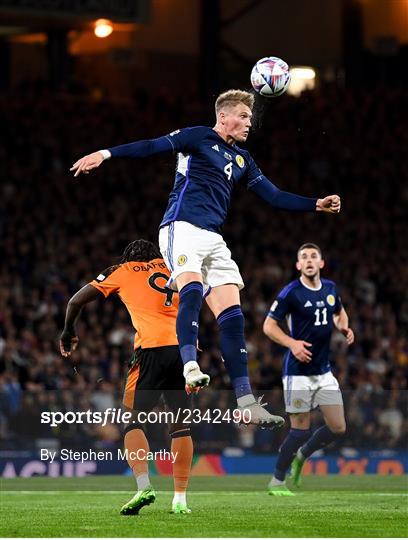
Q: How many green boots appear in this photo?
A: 4